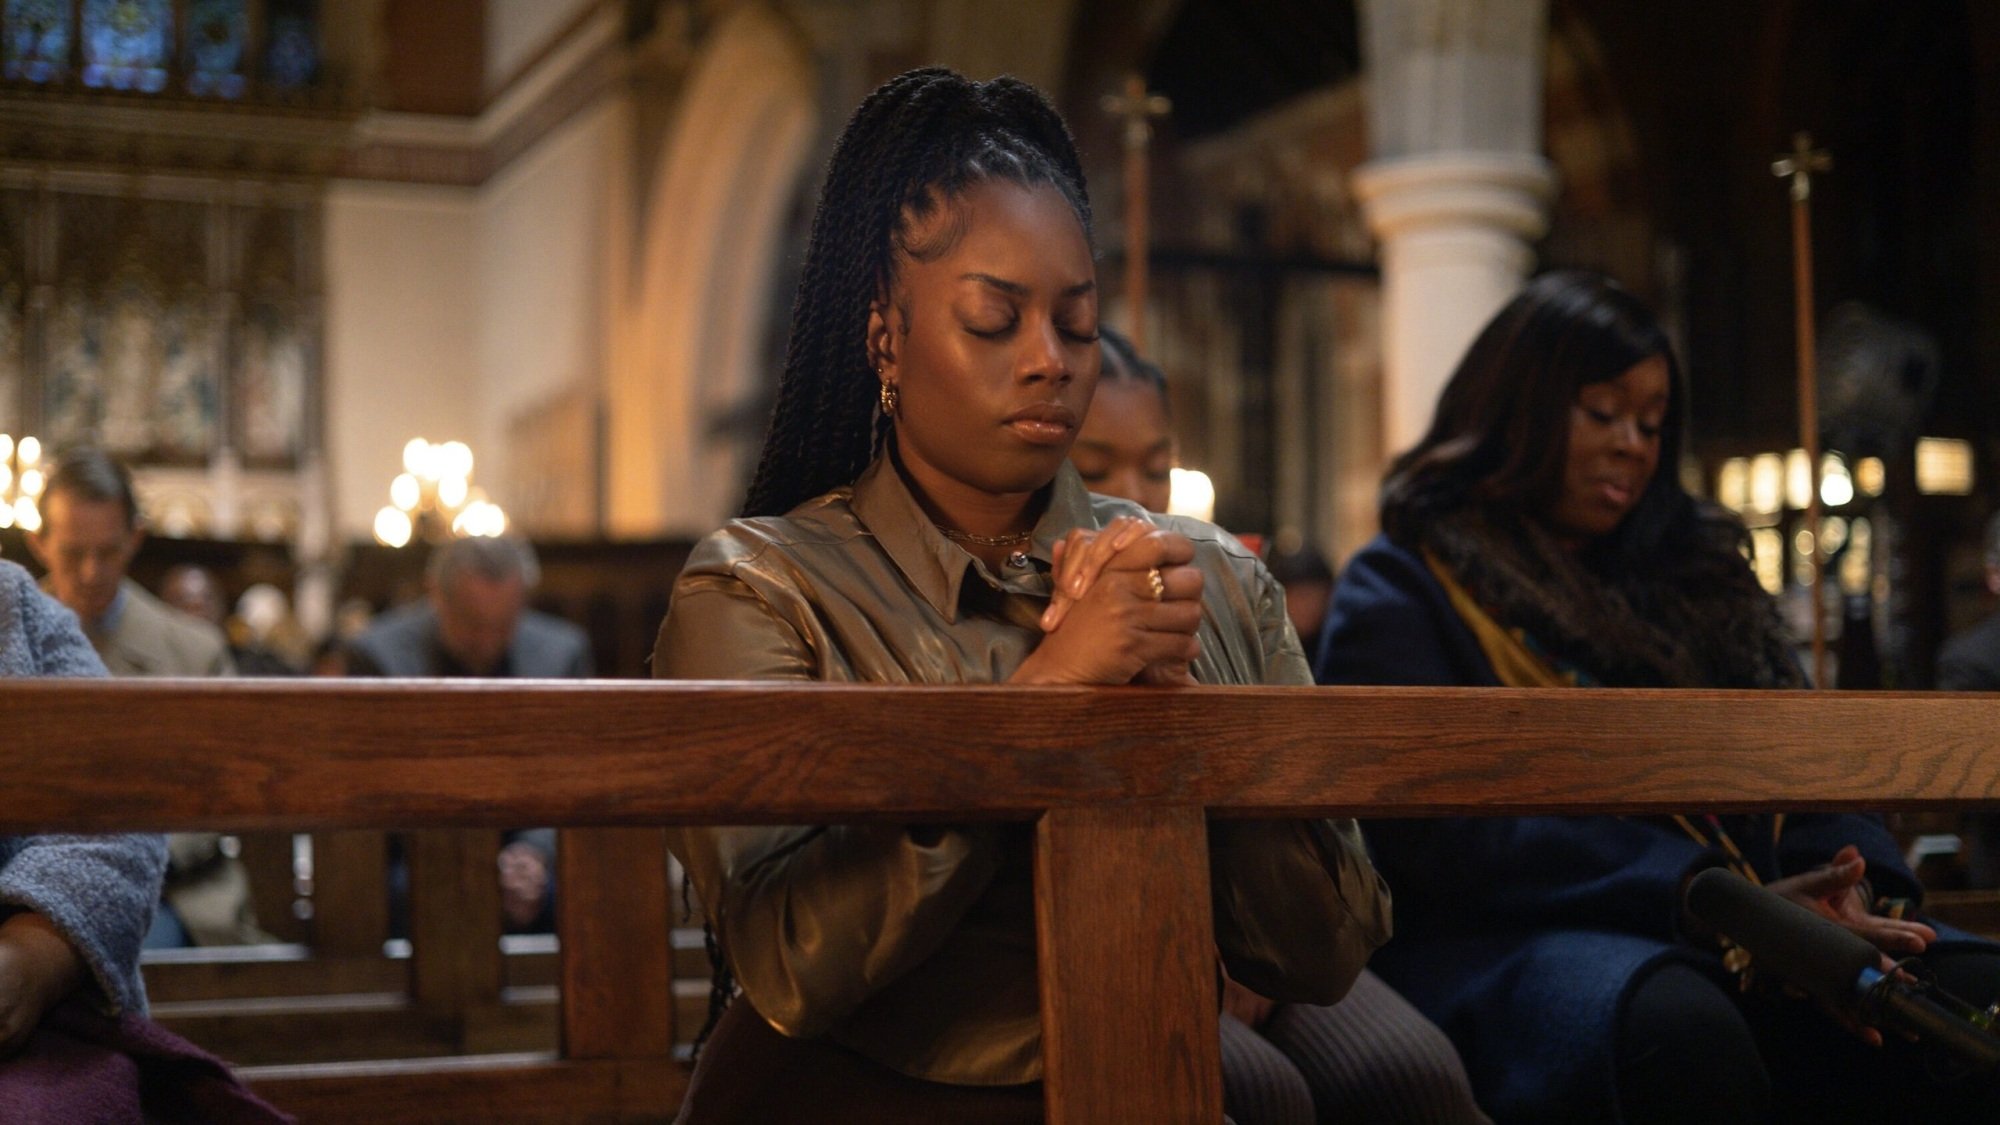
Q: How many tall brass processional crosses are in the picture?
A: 2